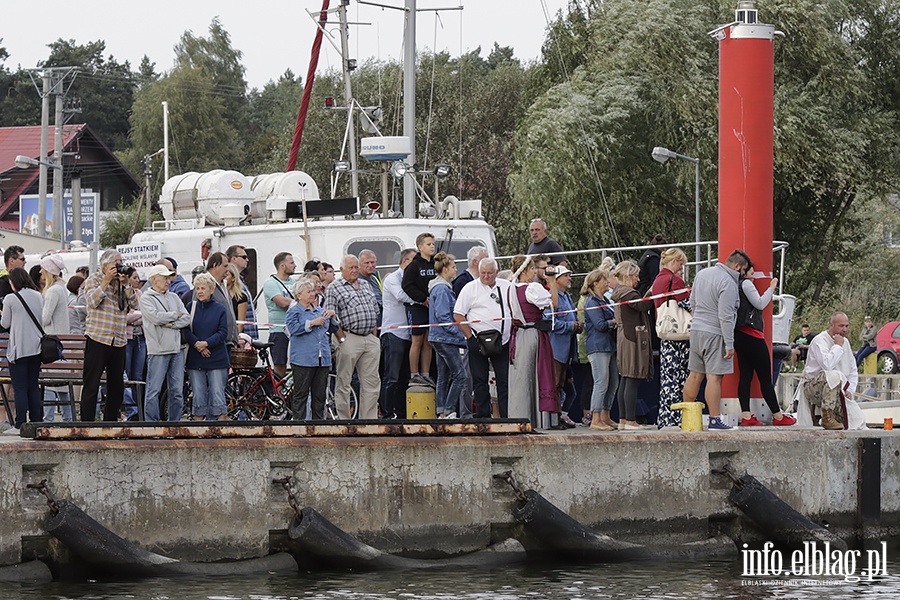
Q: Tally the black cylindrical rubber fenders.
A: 4